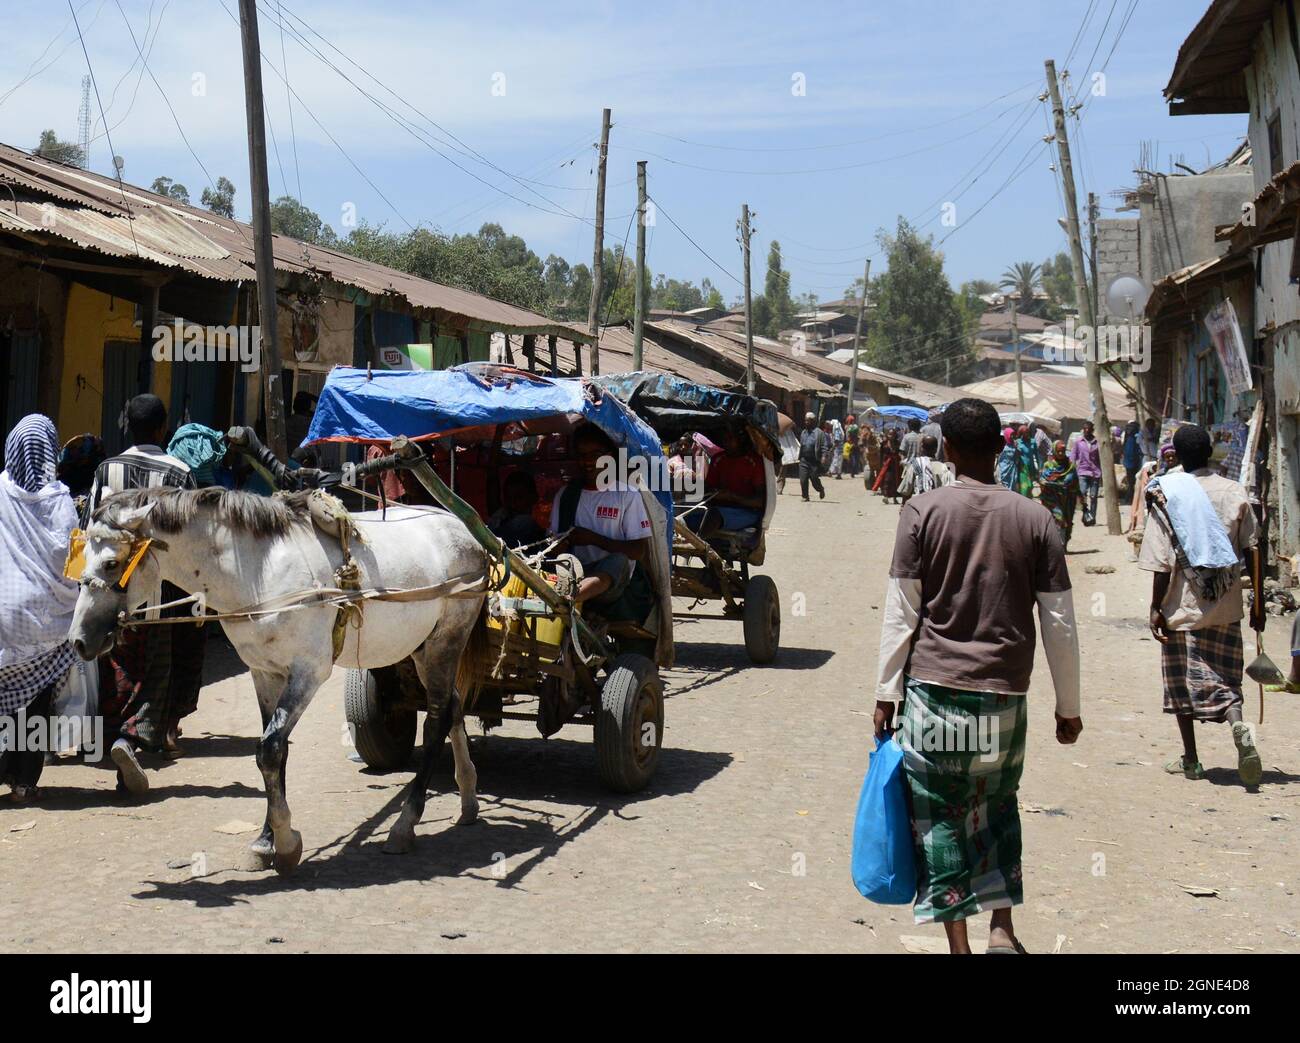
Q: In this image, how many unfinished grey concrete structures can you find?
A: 1